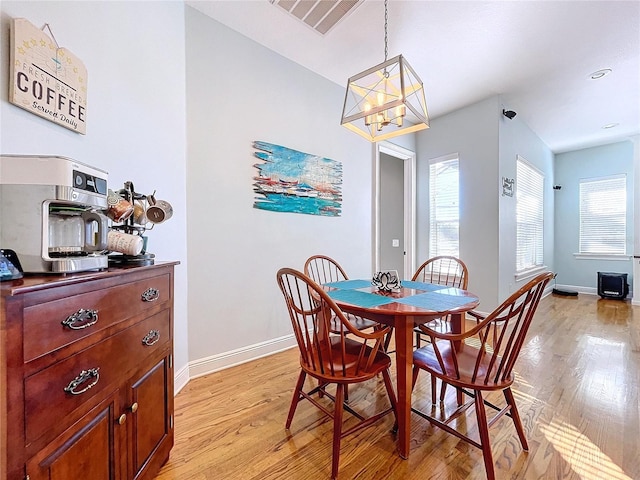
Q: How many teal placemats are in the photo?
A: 4